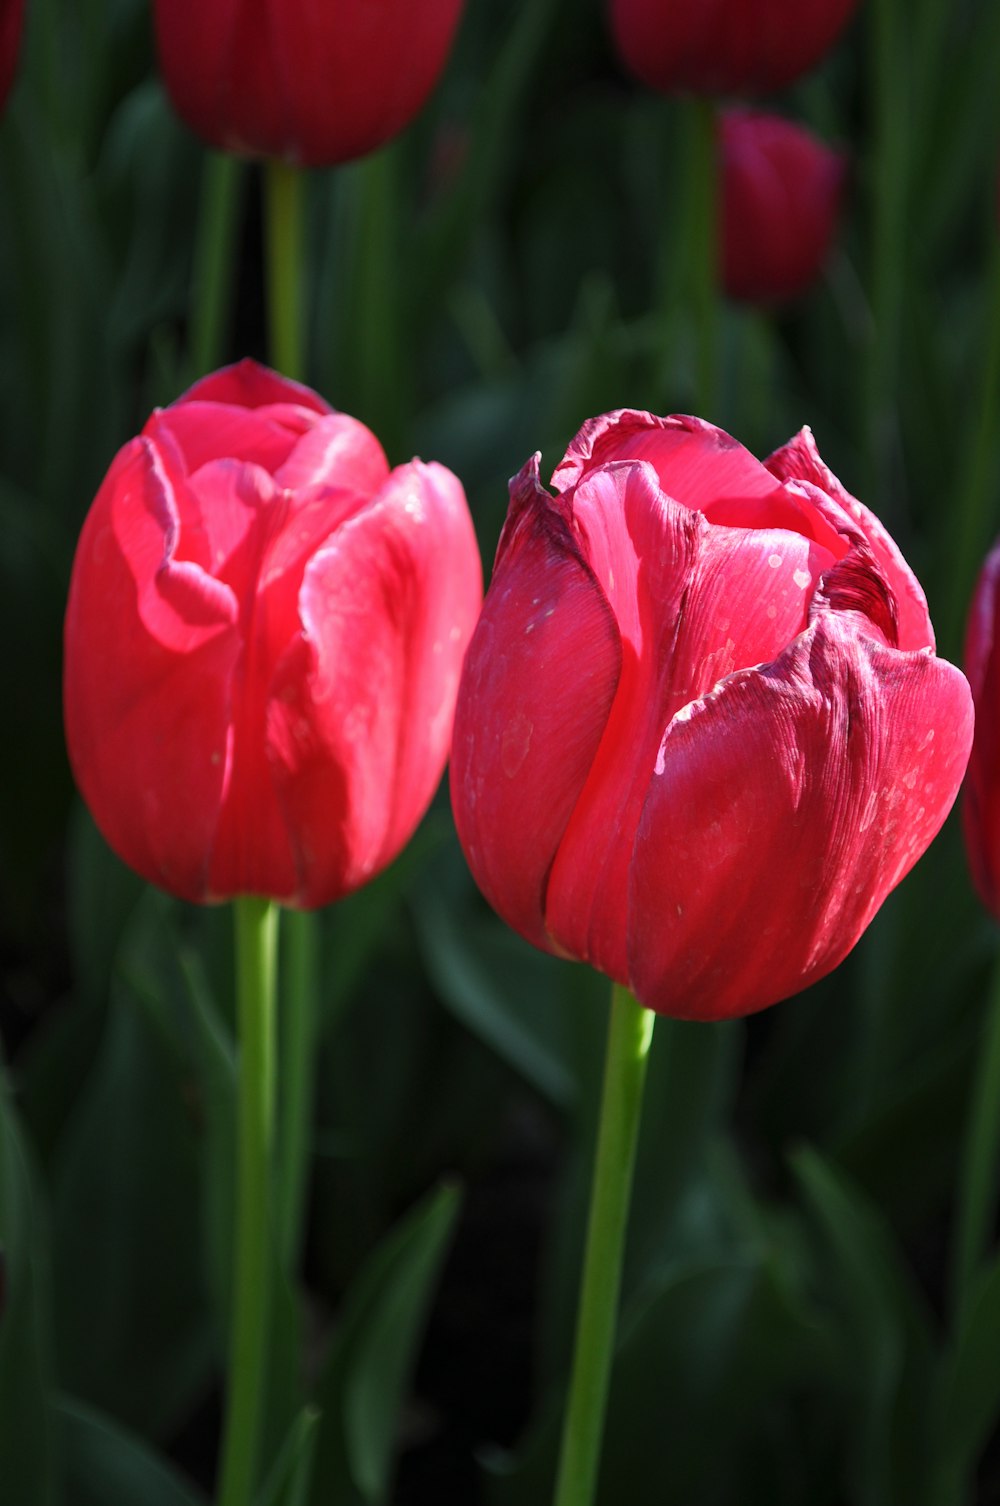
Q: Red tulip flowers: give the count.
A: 7